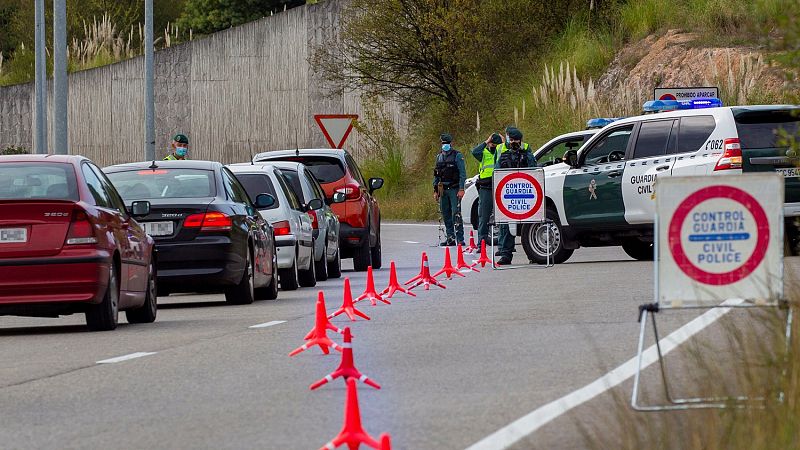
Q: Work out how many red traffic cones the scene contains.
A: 14